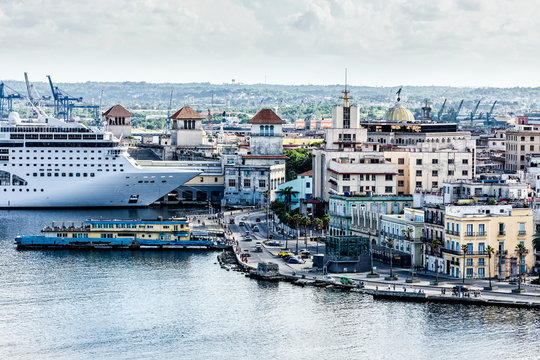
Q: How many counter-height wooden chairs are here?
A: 0